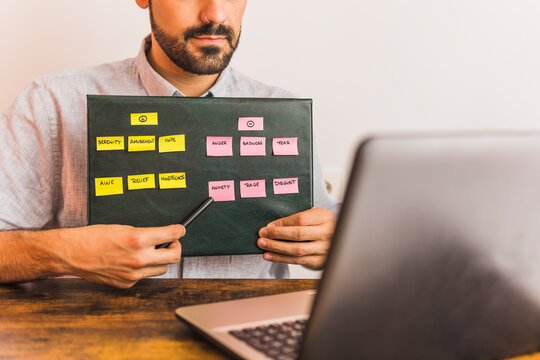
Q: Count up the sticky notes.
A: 14